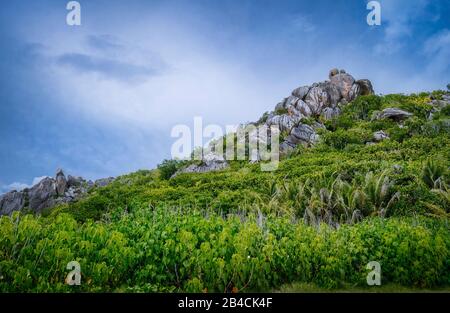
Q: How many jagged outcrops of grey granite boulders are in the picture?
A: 2